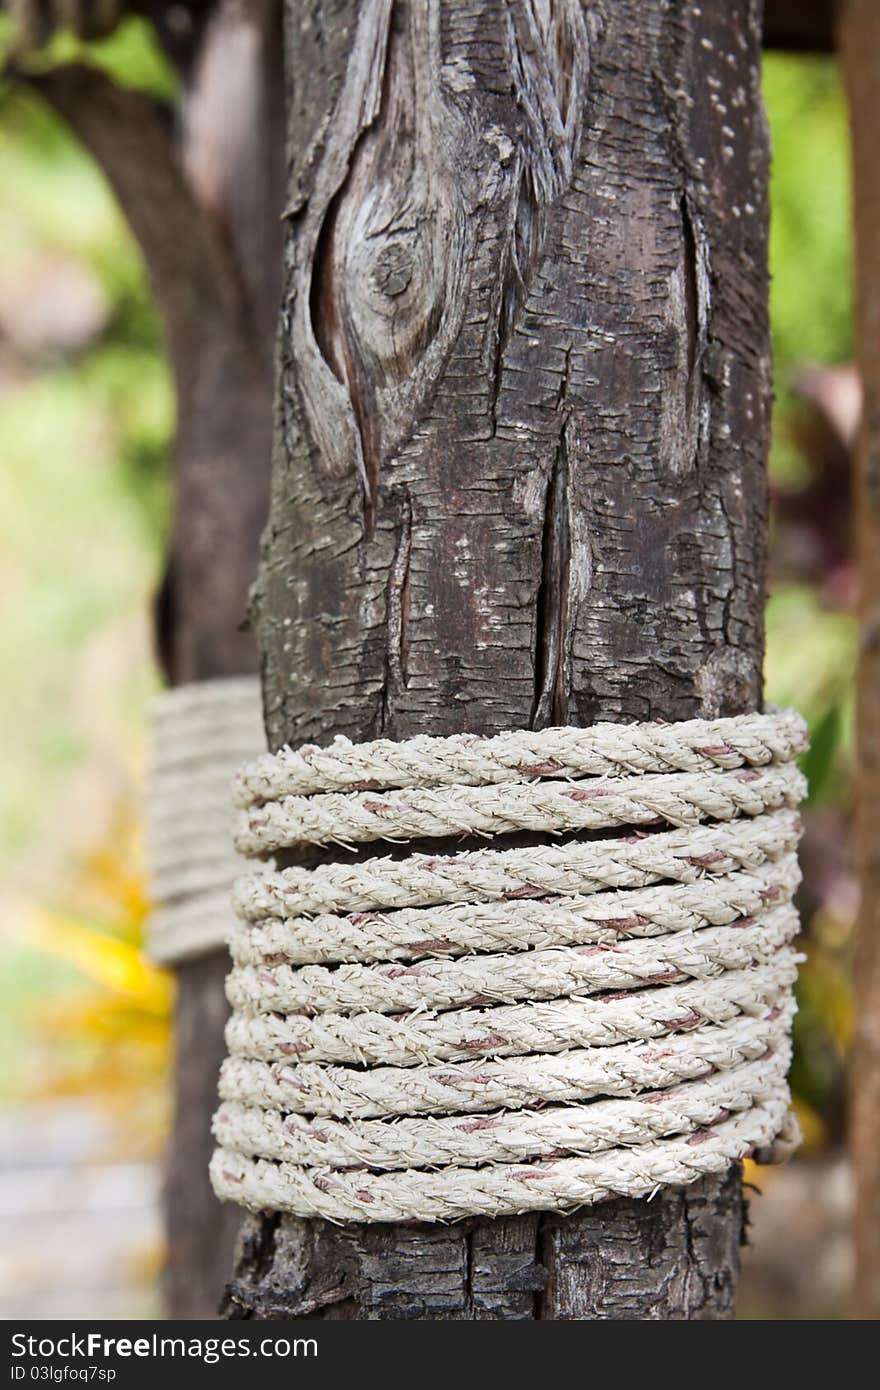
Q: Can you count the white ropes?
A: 9